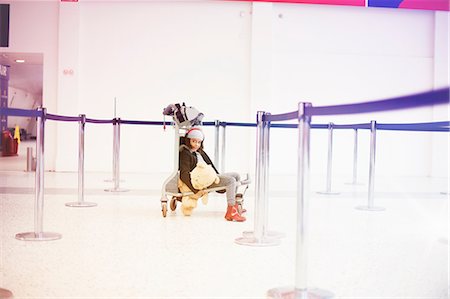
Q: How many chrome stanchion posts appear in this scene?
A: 12